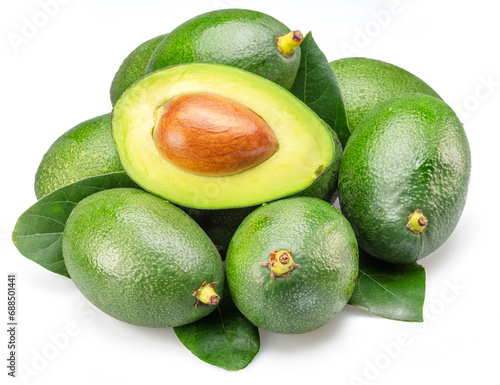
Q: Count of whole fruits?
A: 7